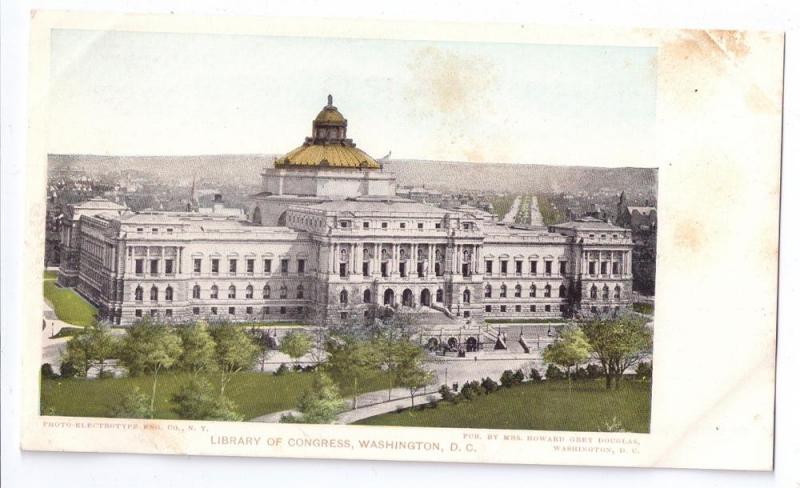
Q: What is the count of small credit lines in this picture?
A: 2